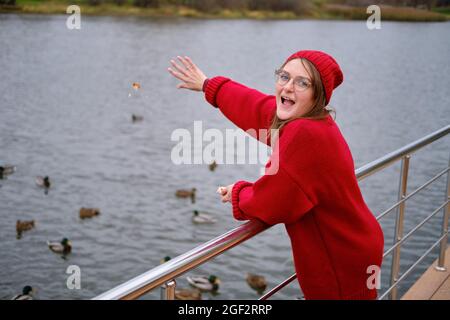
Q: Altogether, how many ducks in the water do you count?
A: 14